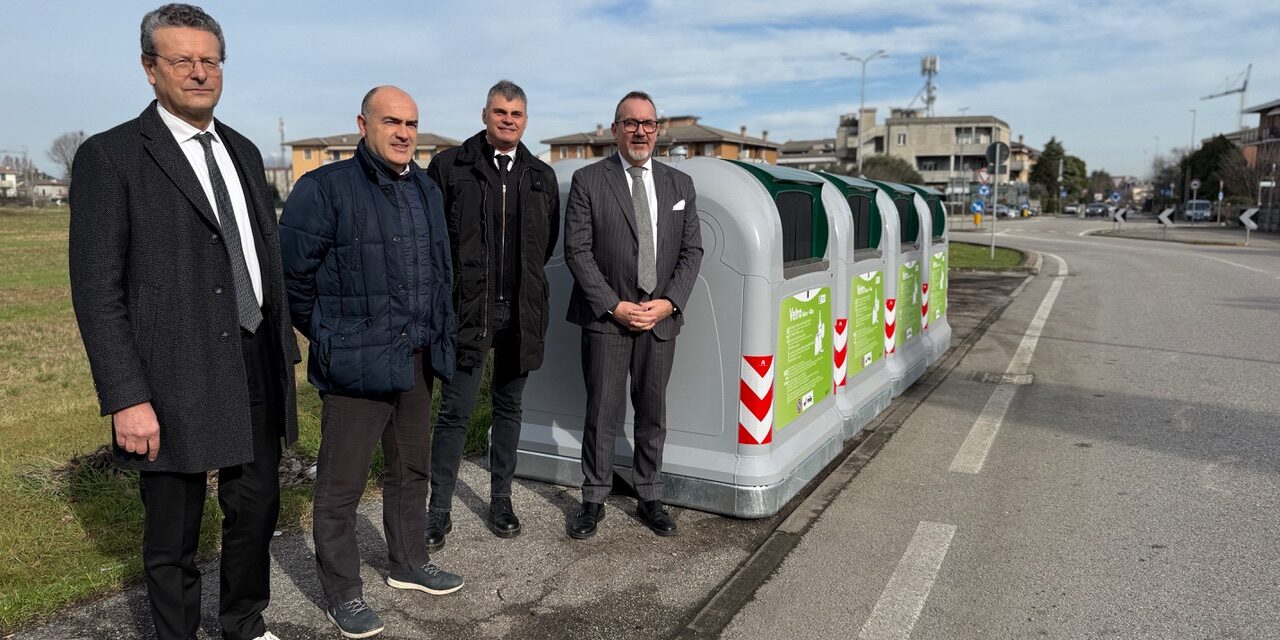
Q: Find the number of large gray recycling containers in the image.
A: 4